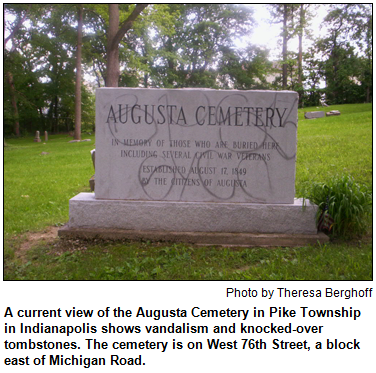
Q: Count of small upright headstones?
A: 2